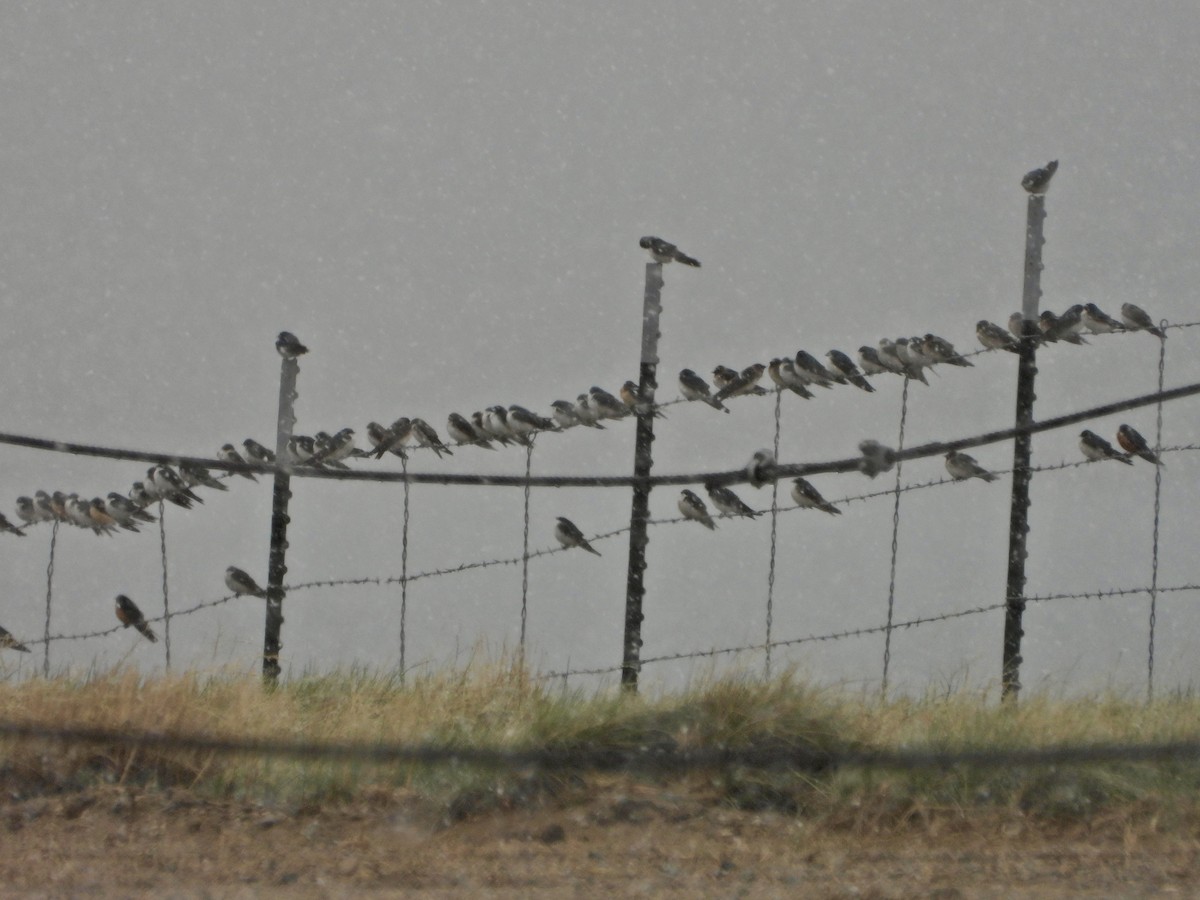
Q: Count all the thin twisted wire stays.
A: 7